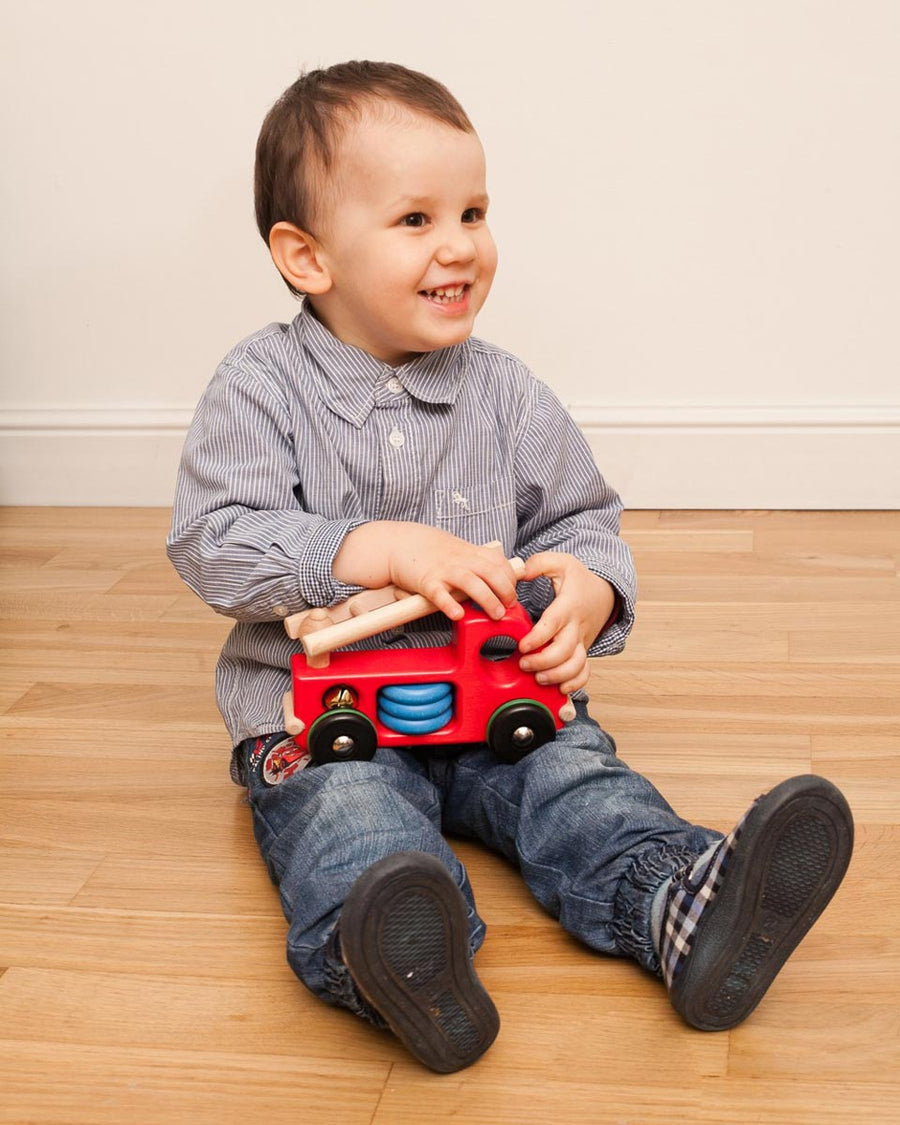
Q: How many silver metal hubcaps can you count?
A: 2